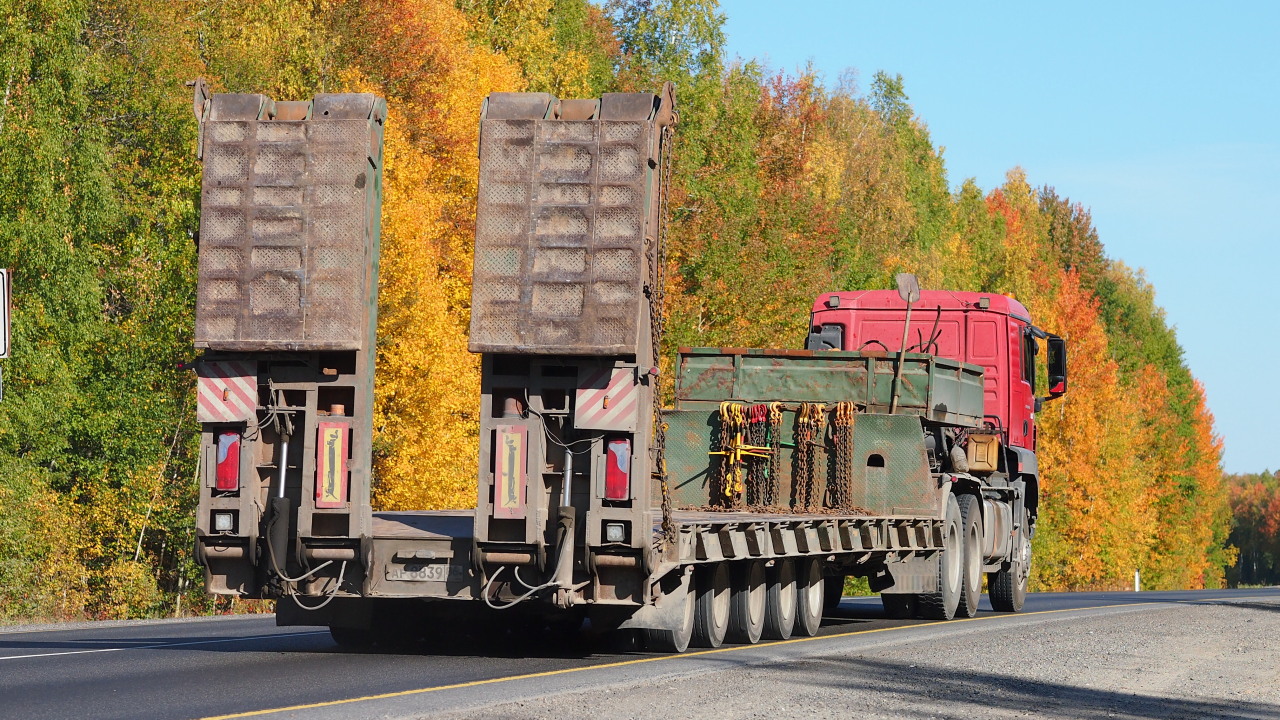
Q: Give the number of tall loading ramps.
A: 2